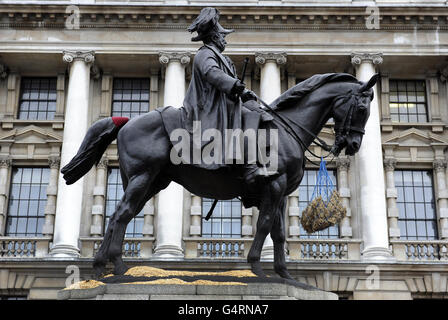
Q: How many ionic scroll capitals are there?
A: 4